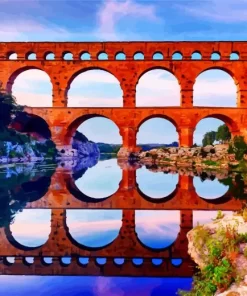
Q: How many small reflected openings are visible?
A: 10